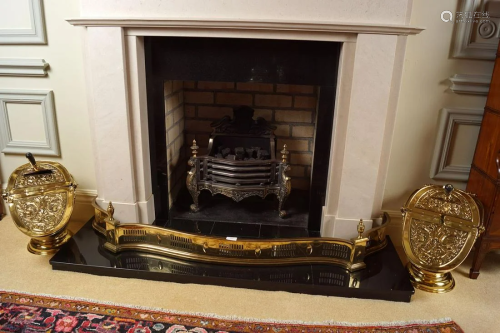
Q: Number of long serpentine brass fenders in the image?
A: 1